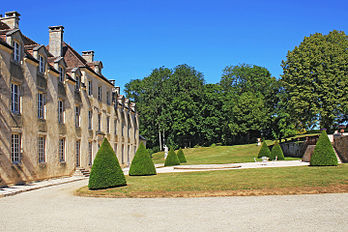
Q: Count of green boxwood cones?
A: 7